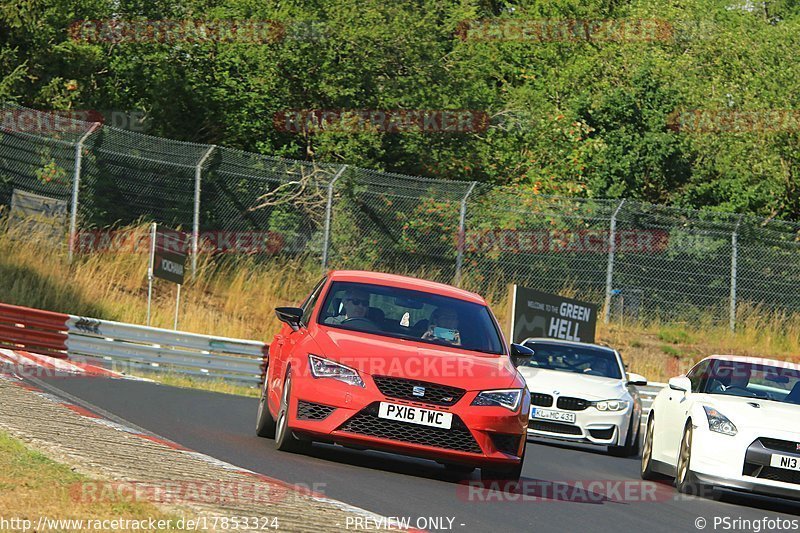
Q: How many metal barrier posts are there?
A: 6